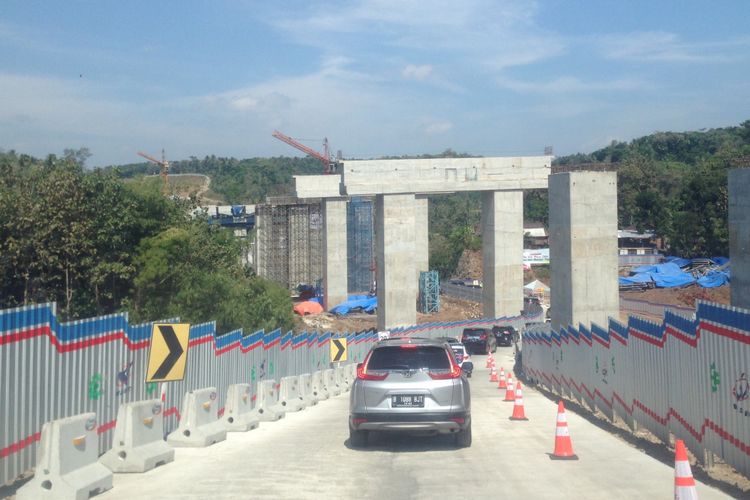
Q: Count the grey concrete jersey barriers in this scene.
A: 12